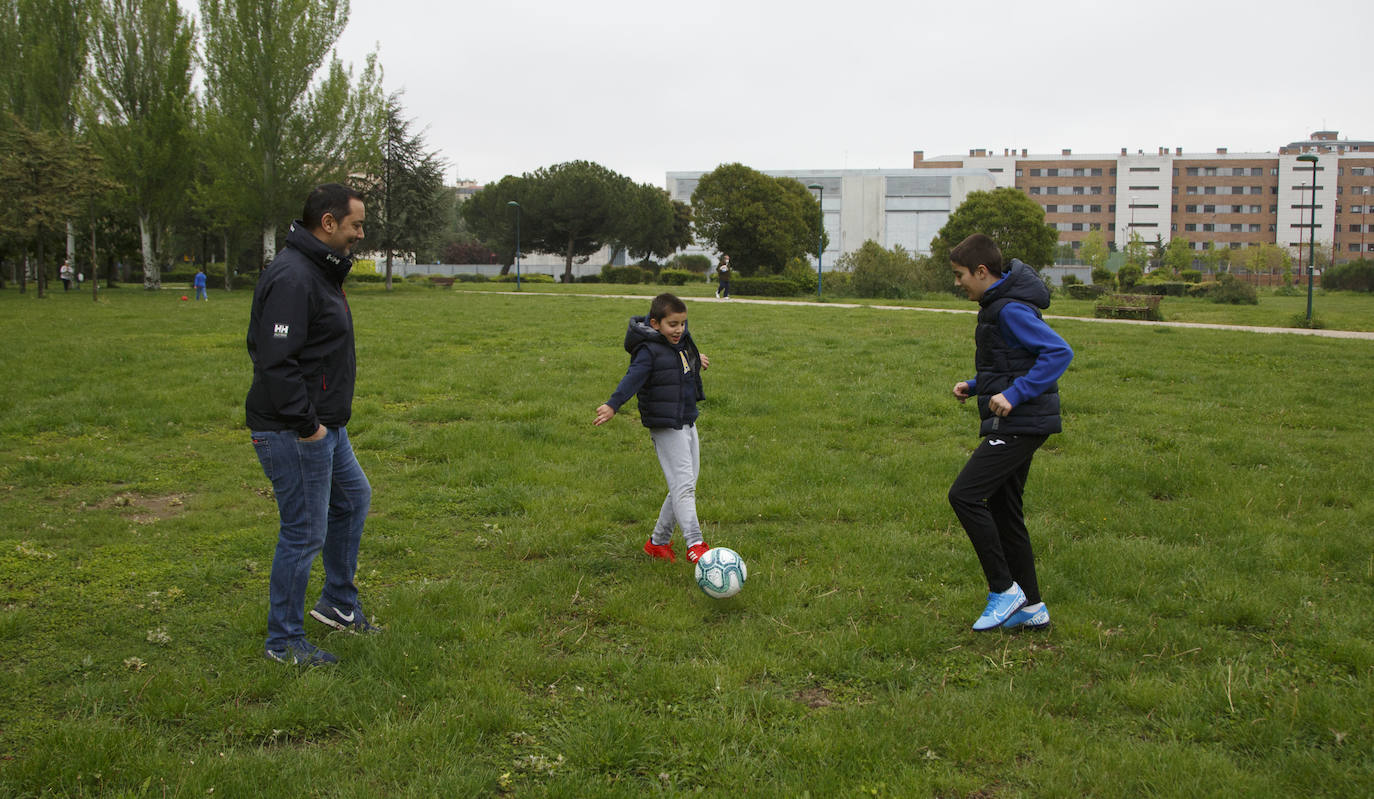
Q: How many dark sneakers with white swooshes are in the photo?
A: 2